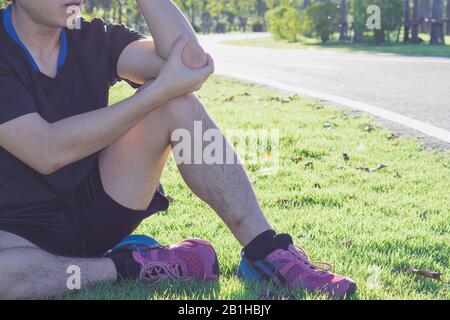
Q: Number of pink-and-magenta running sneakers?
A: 2